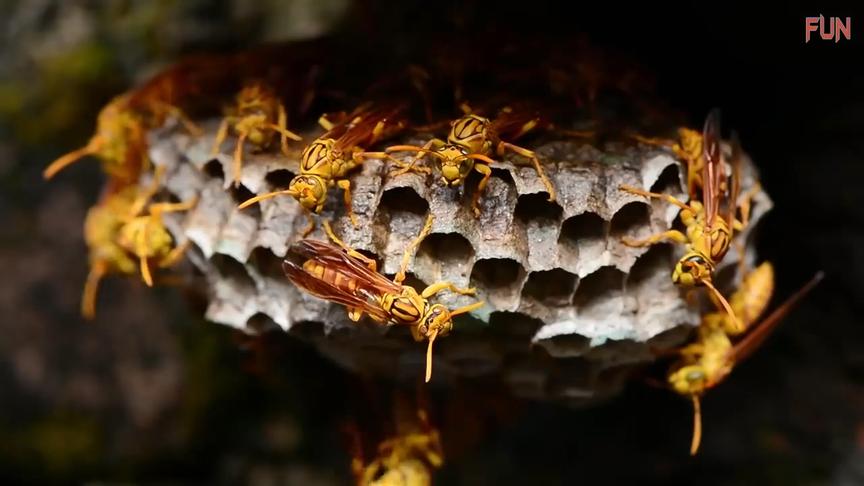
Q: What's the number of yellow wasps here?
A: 11